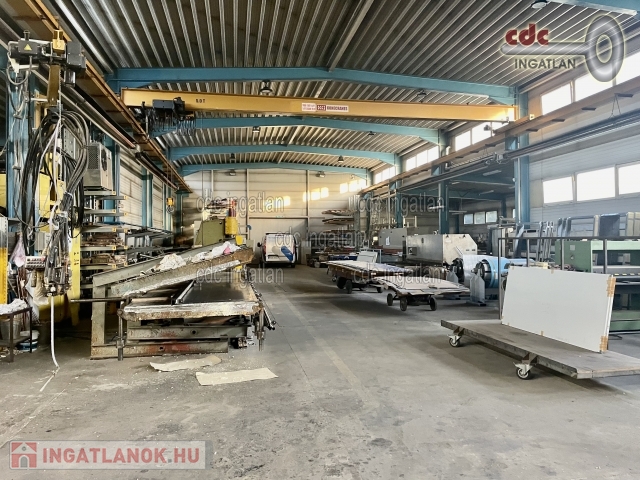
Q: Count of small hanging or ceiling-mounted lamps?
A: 8